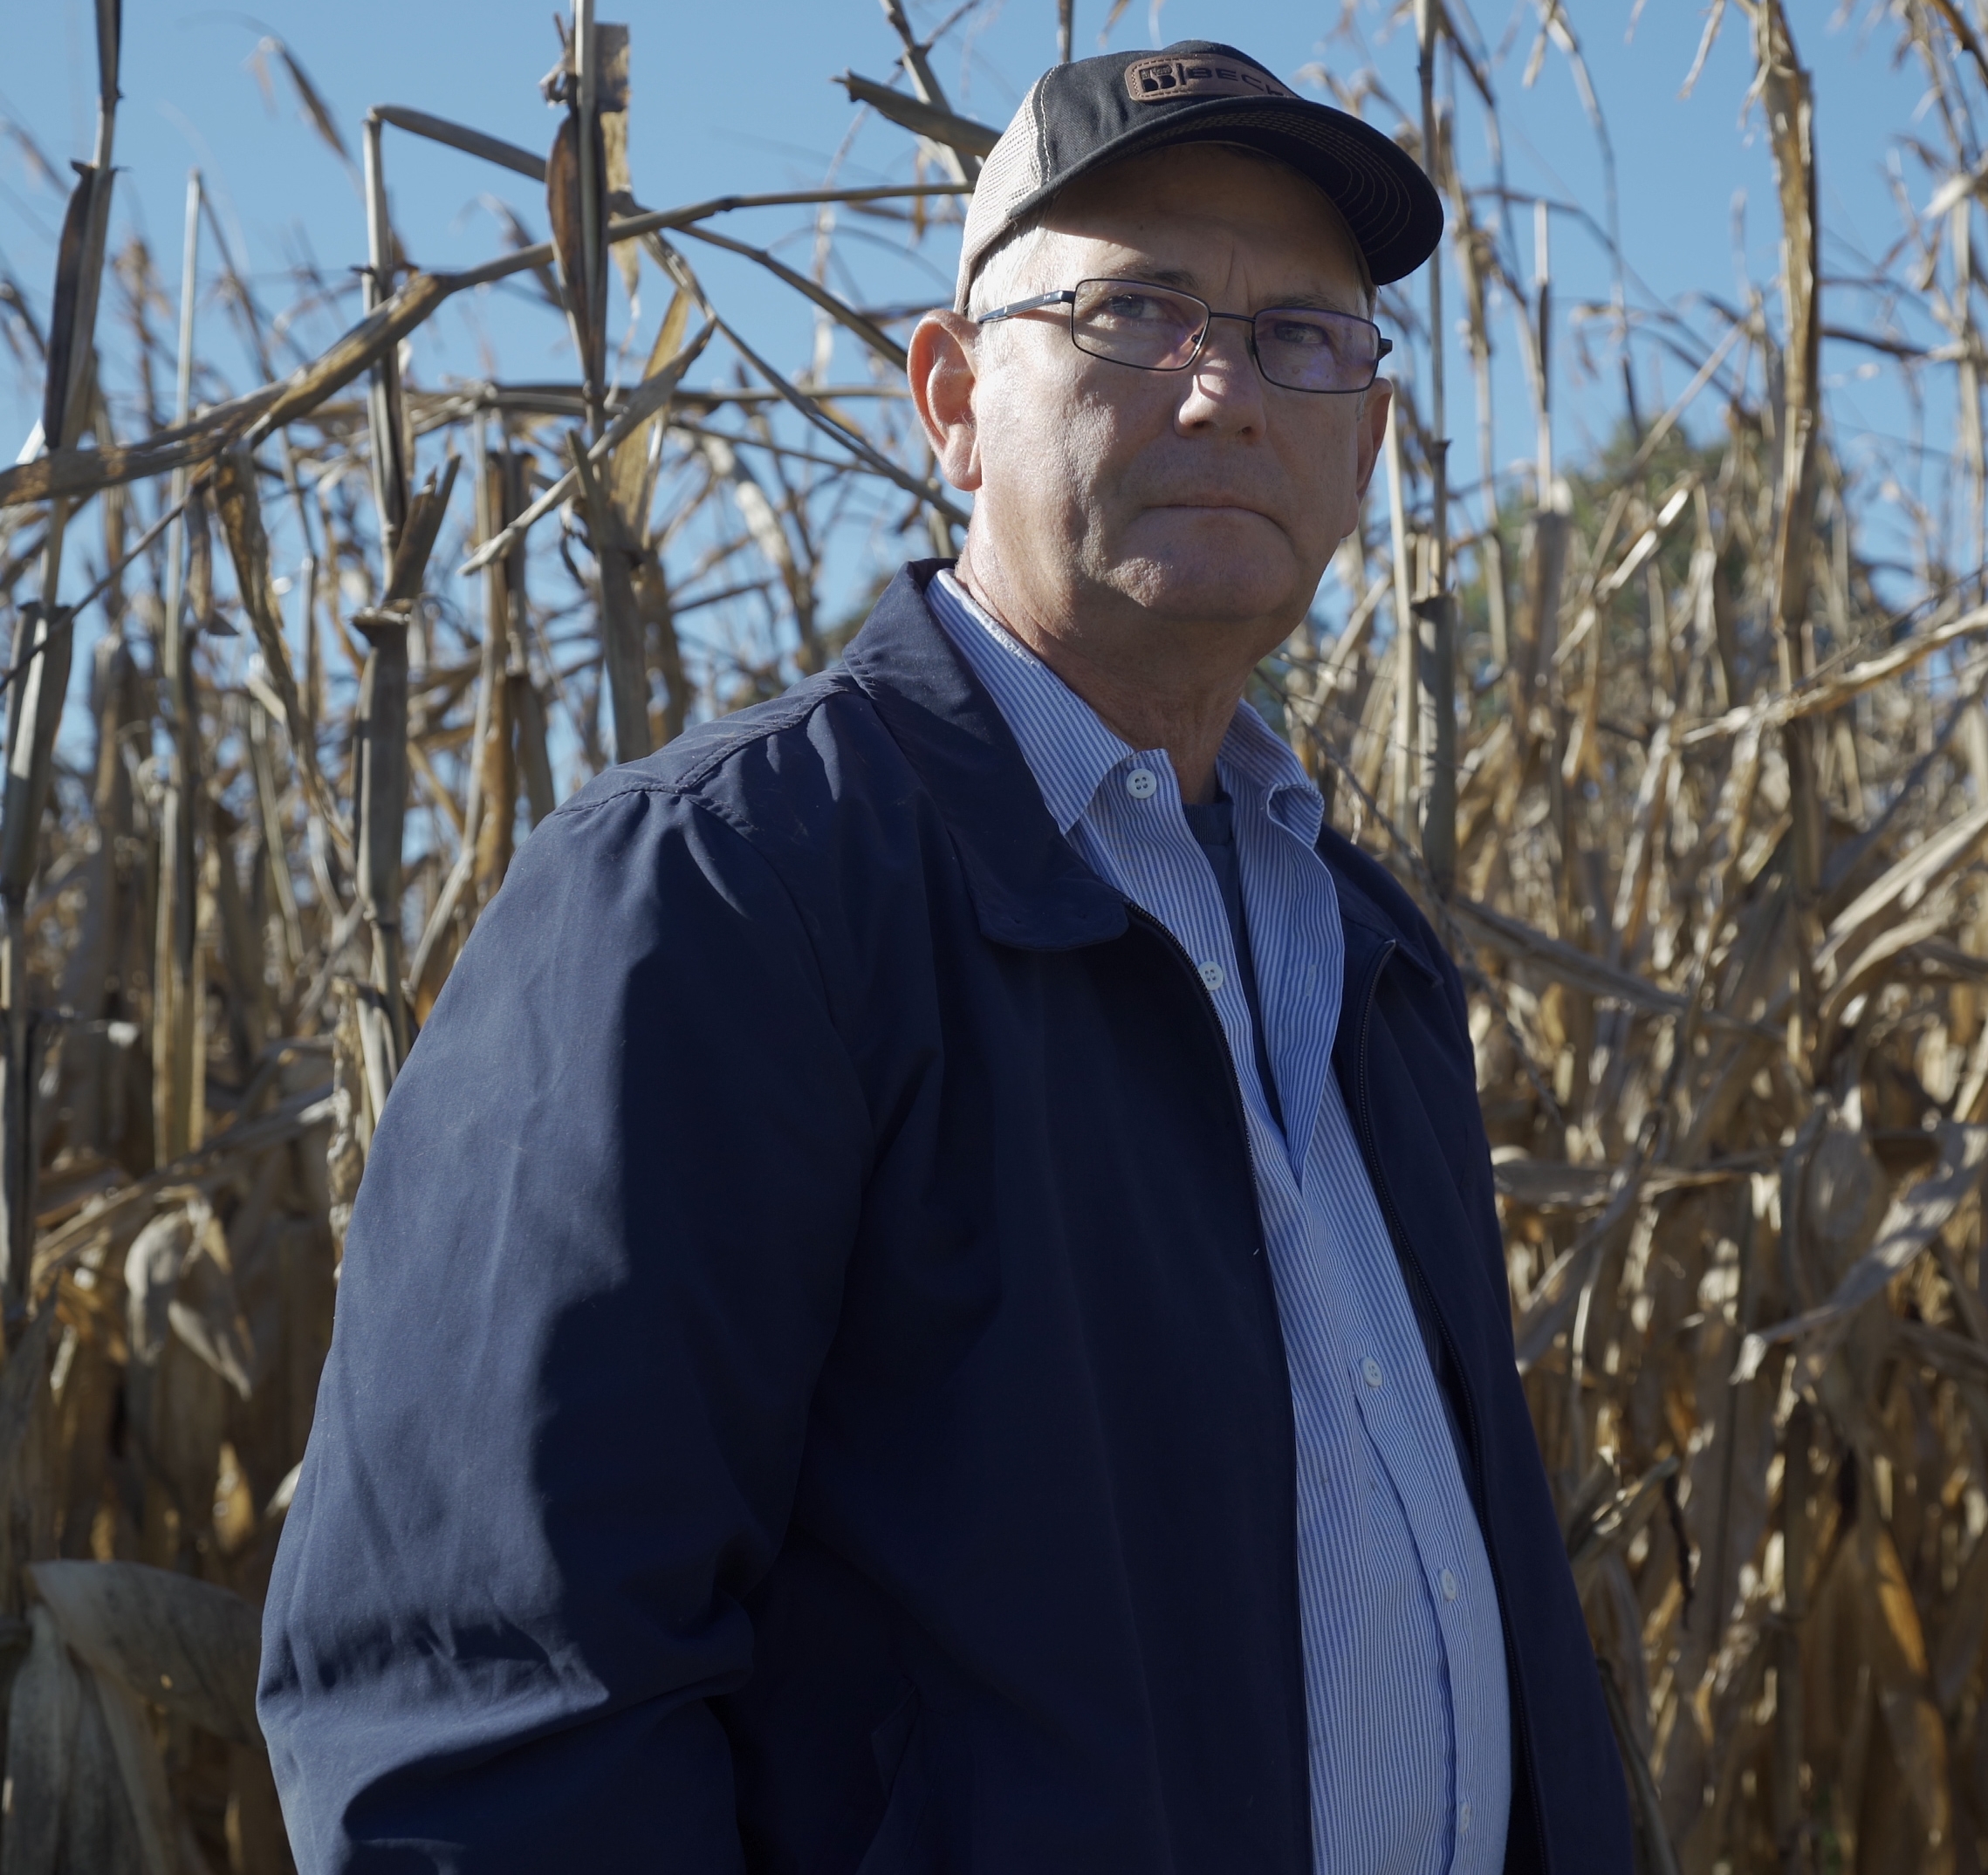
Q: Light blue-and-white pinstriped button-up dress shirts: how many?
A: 1